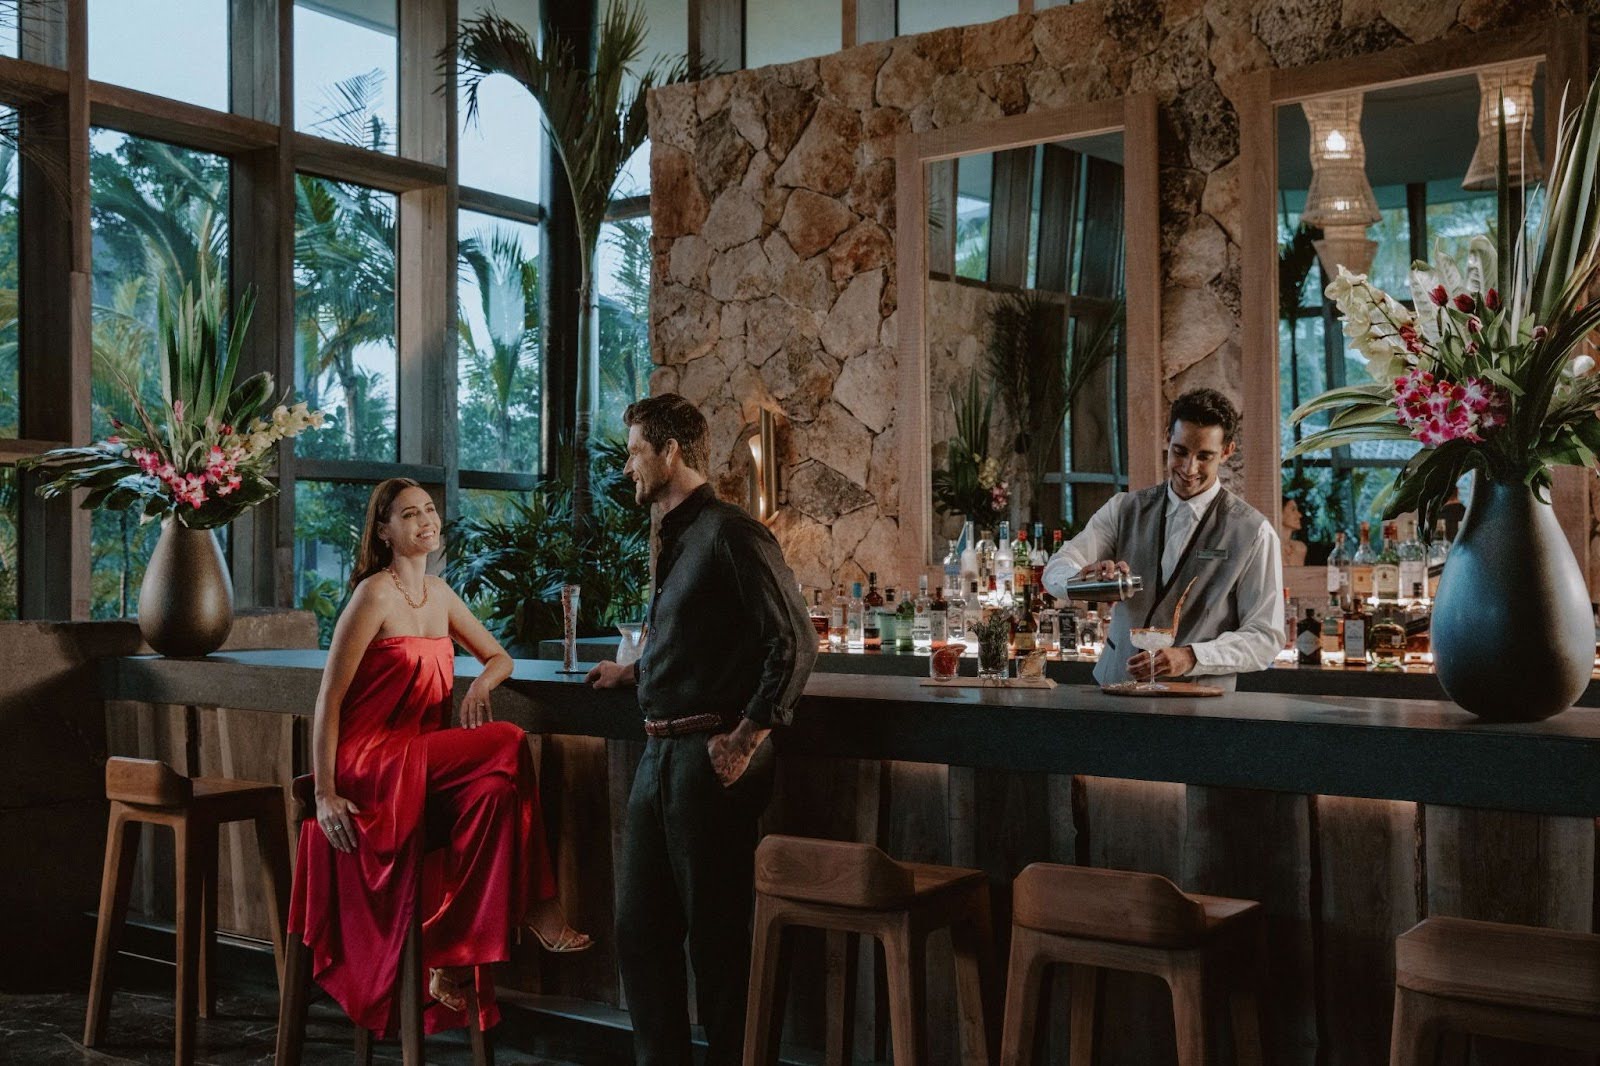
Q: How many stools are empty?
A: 4